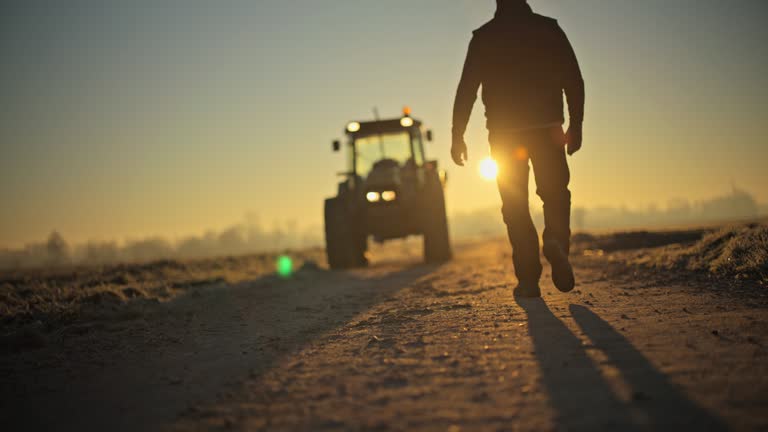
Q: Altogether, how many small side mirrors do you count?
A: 2